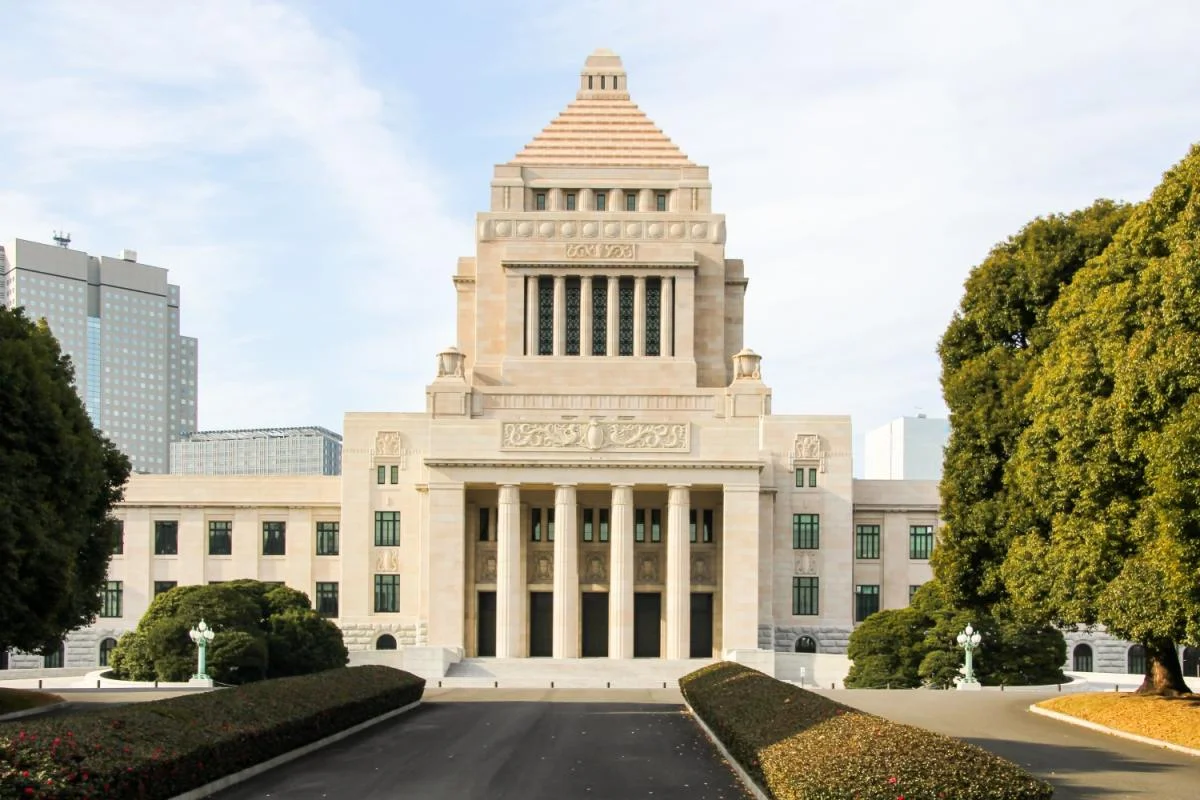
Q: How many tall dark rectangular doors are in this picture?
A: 5